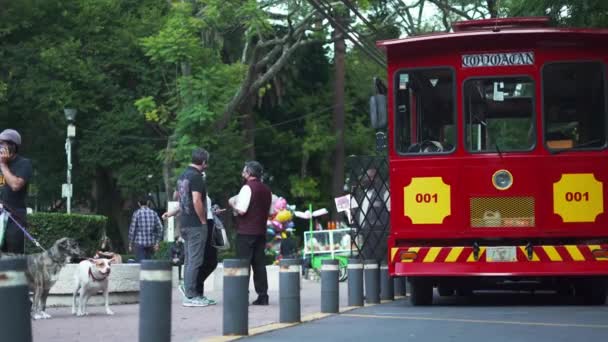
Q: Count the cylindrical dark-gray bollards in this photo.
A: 9